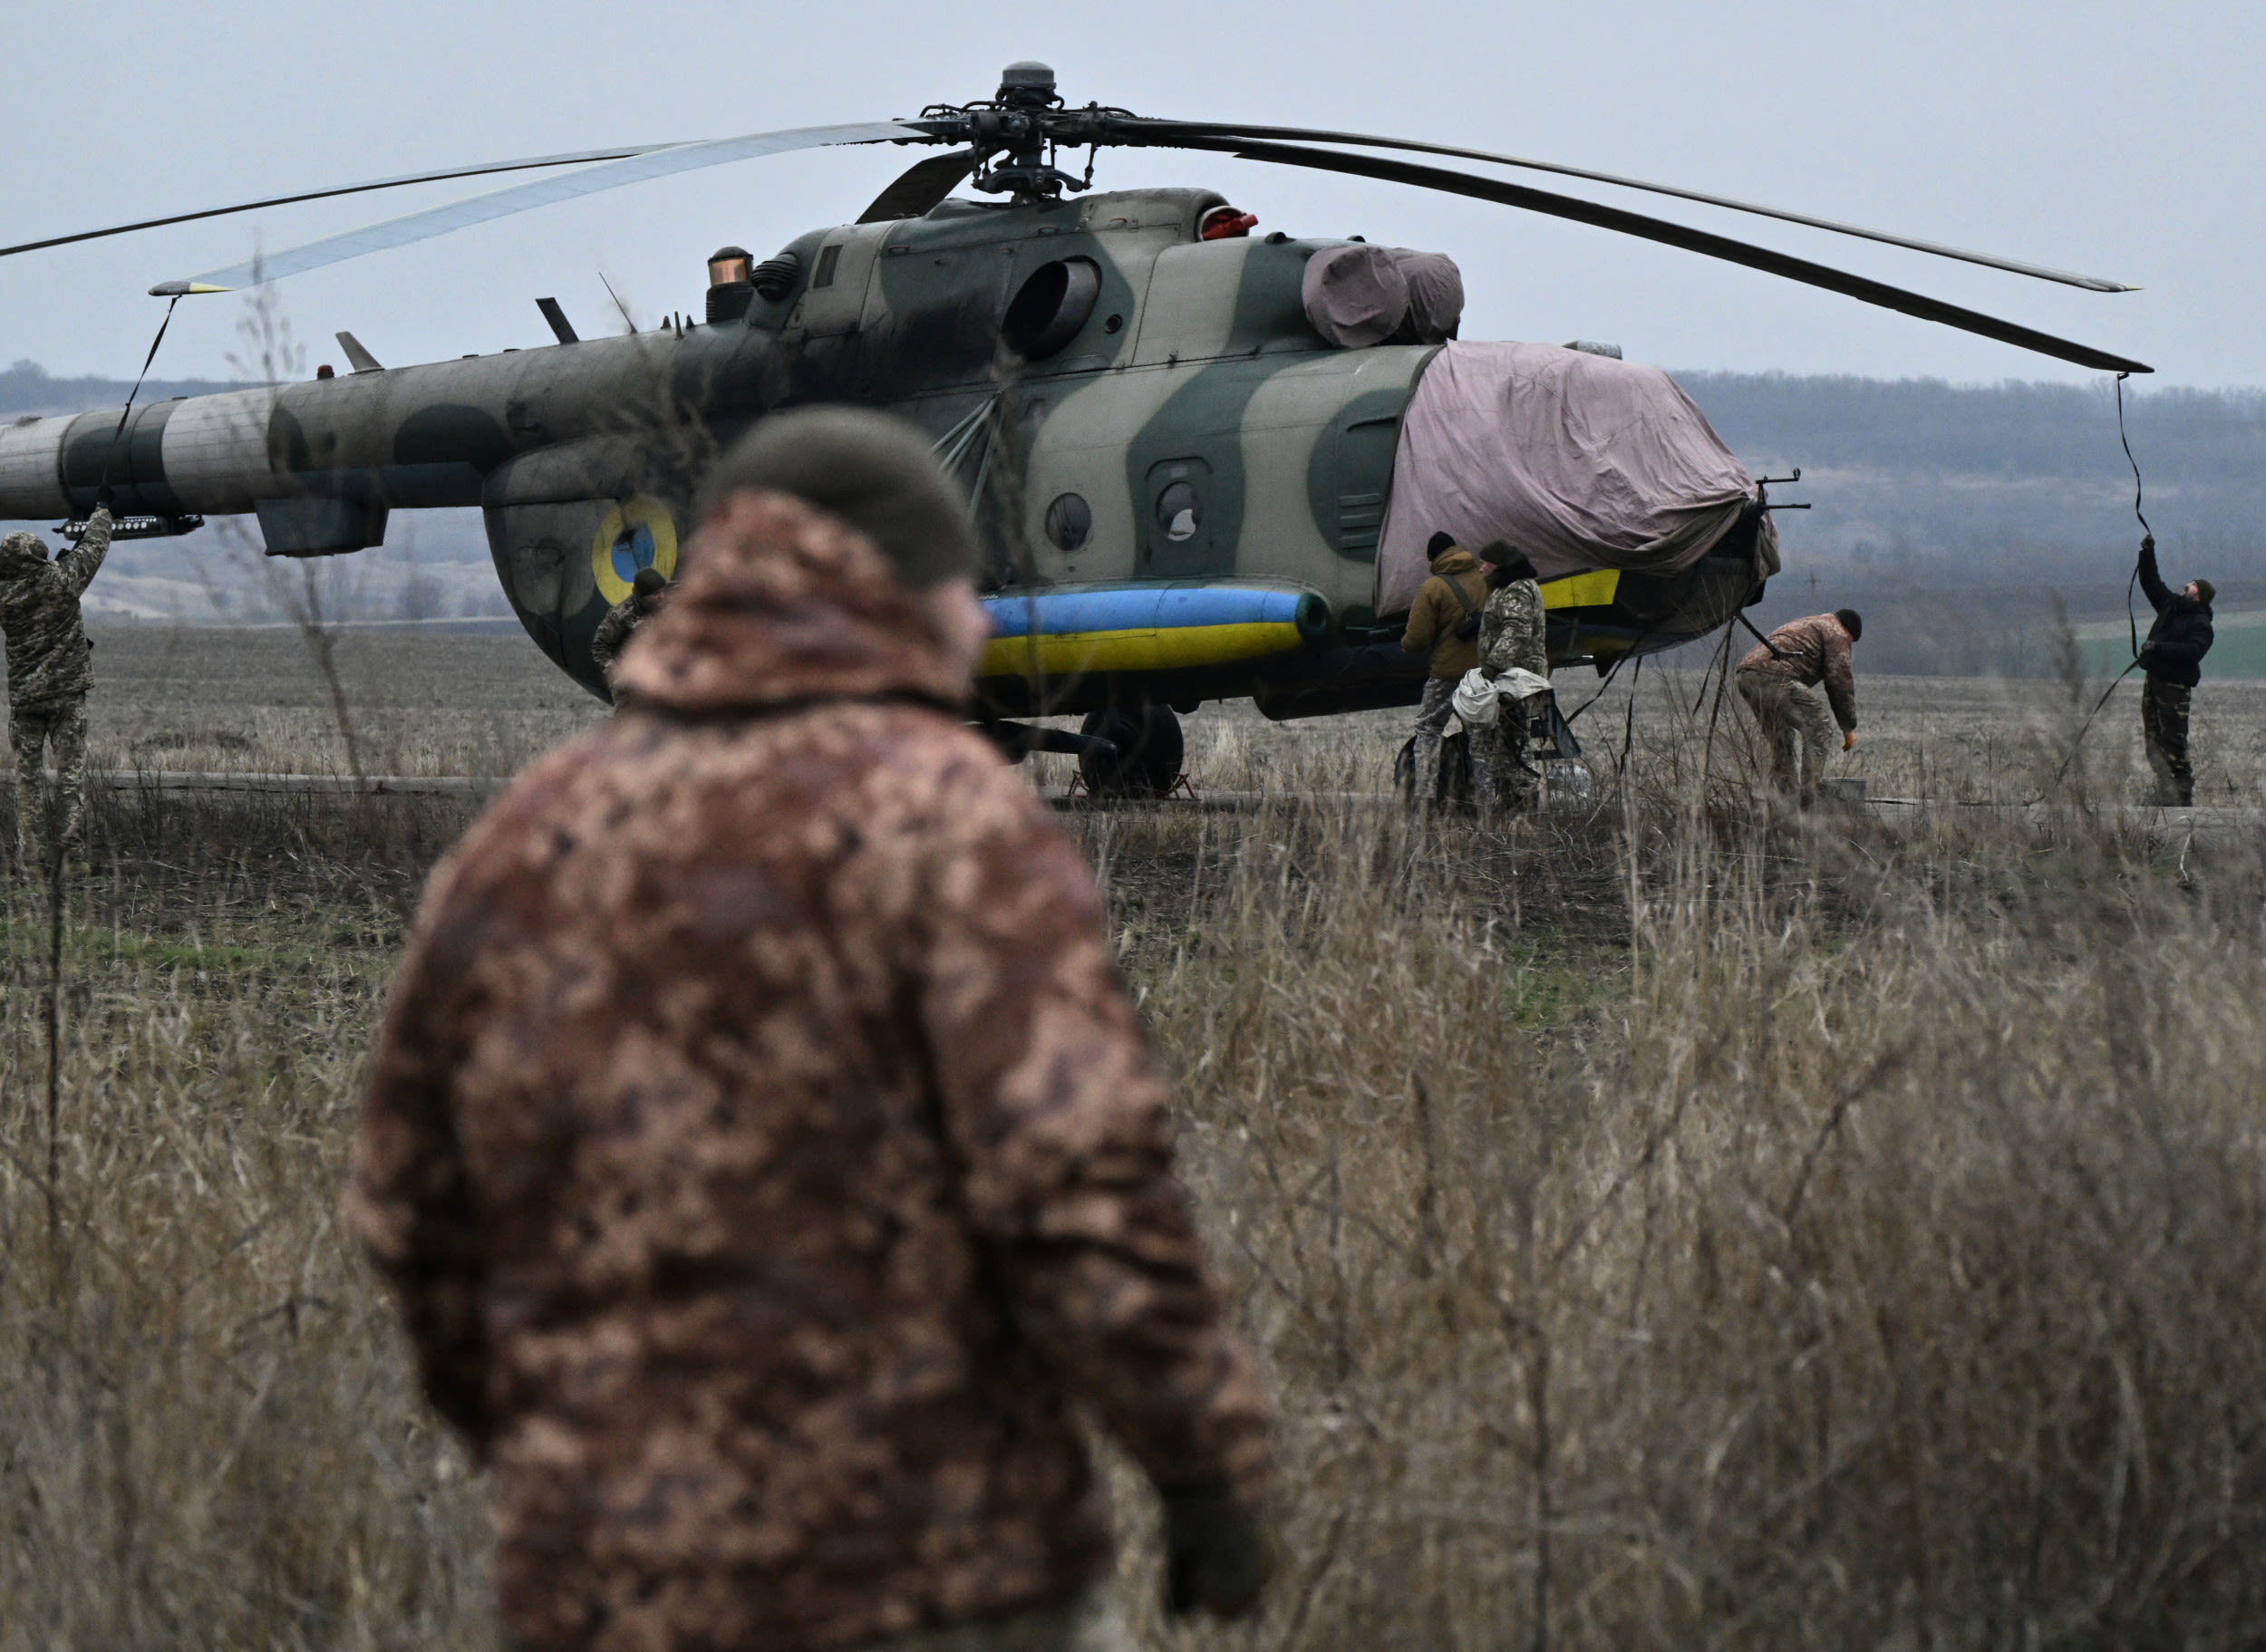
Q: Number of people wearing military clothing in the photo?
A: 7